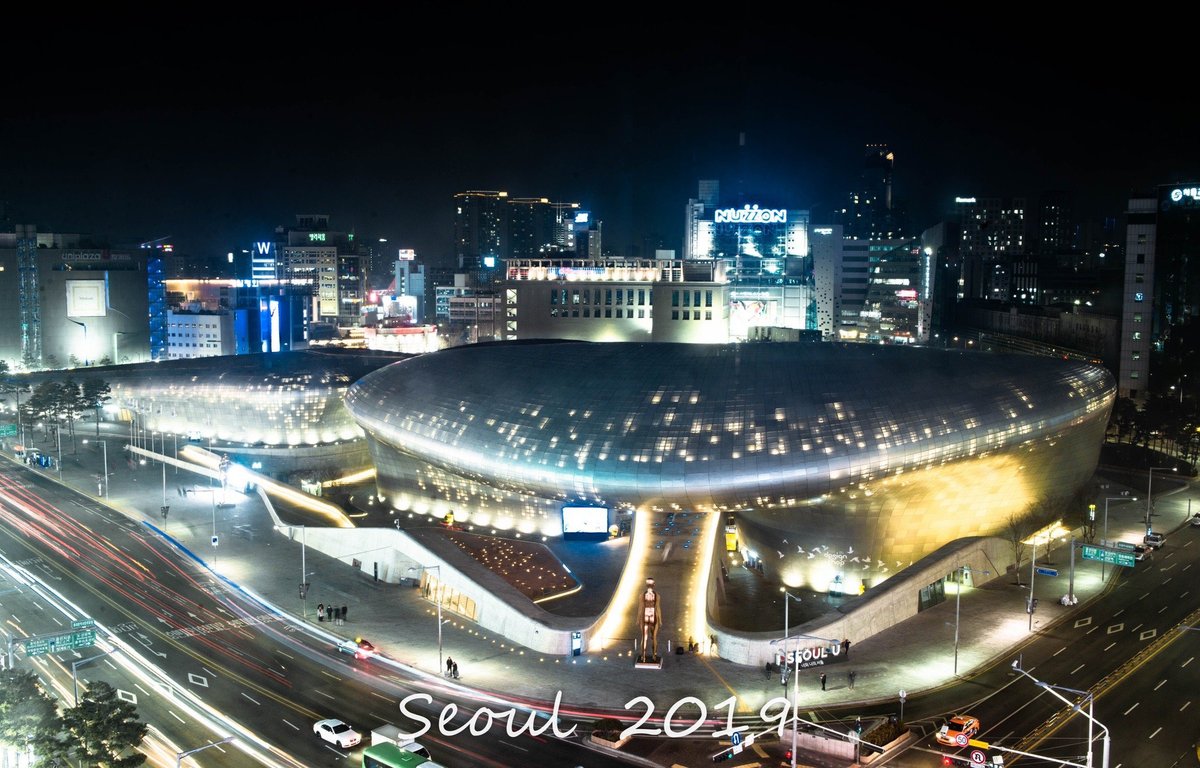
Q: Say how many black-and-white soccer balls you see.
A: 0